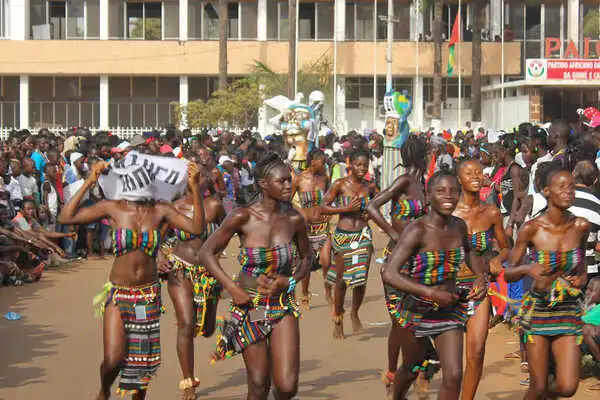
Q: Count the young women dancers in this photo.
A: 9